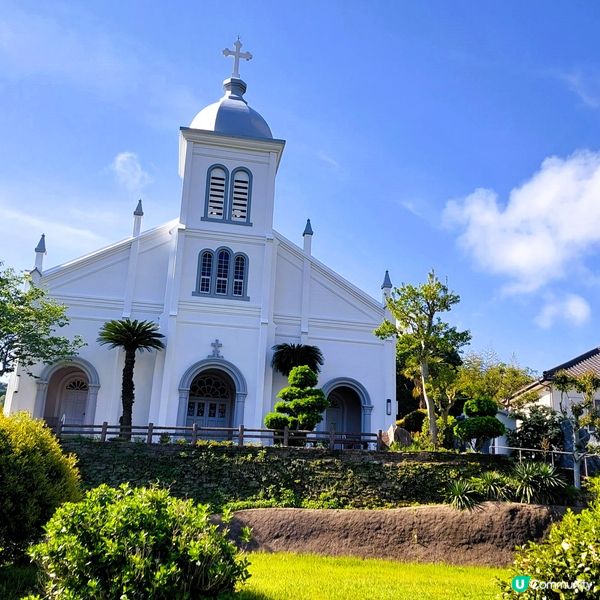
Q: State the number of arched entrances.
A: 3